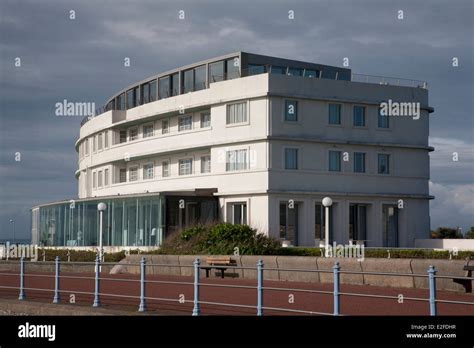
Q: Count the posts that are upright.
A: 8